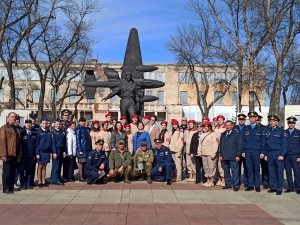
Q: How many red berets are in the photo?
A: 14